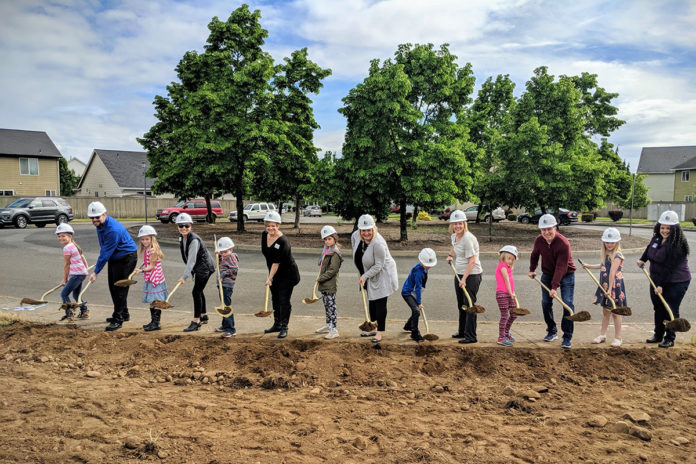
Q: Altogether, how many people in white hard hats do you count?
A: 14